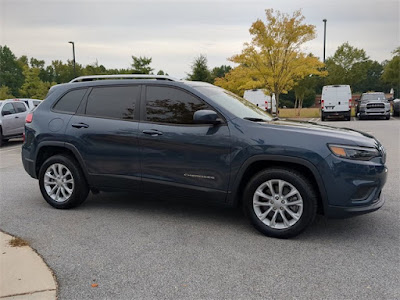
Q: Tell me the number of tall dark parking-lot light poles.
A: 2